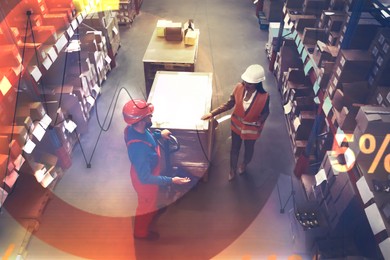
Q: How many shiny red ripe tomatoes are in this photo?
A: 0